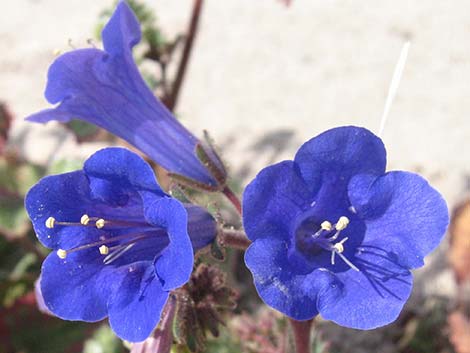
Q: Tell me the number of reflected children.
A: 0